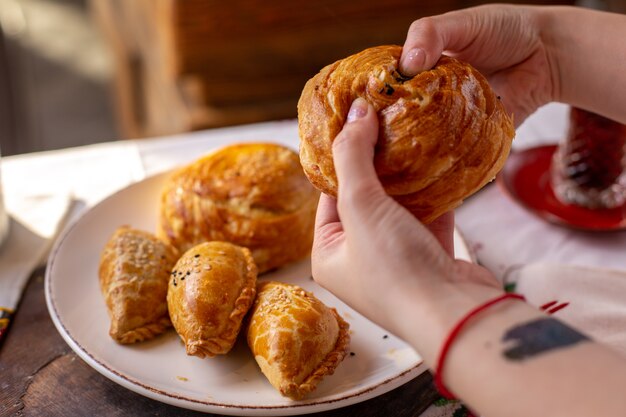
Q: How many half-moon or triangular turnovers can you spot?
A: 3